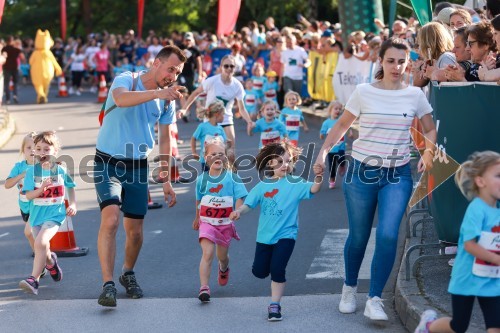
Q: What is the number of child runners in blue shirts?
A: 12